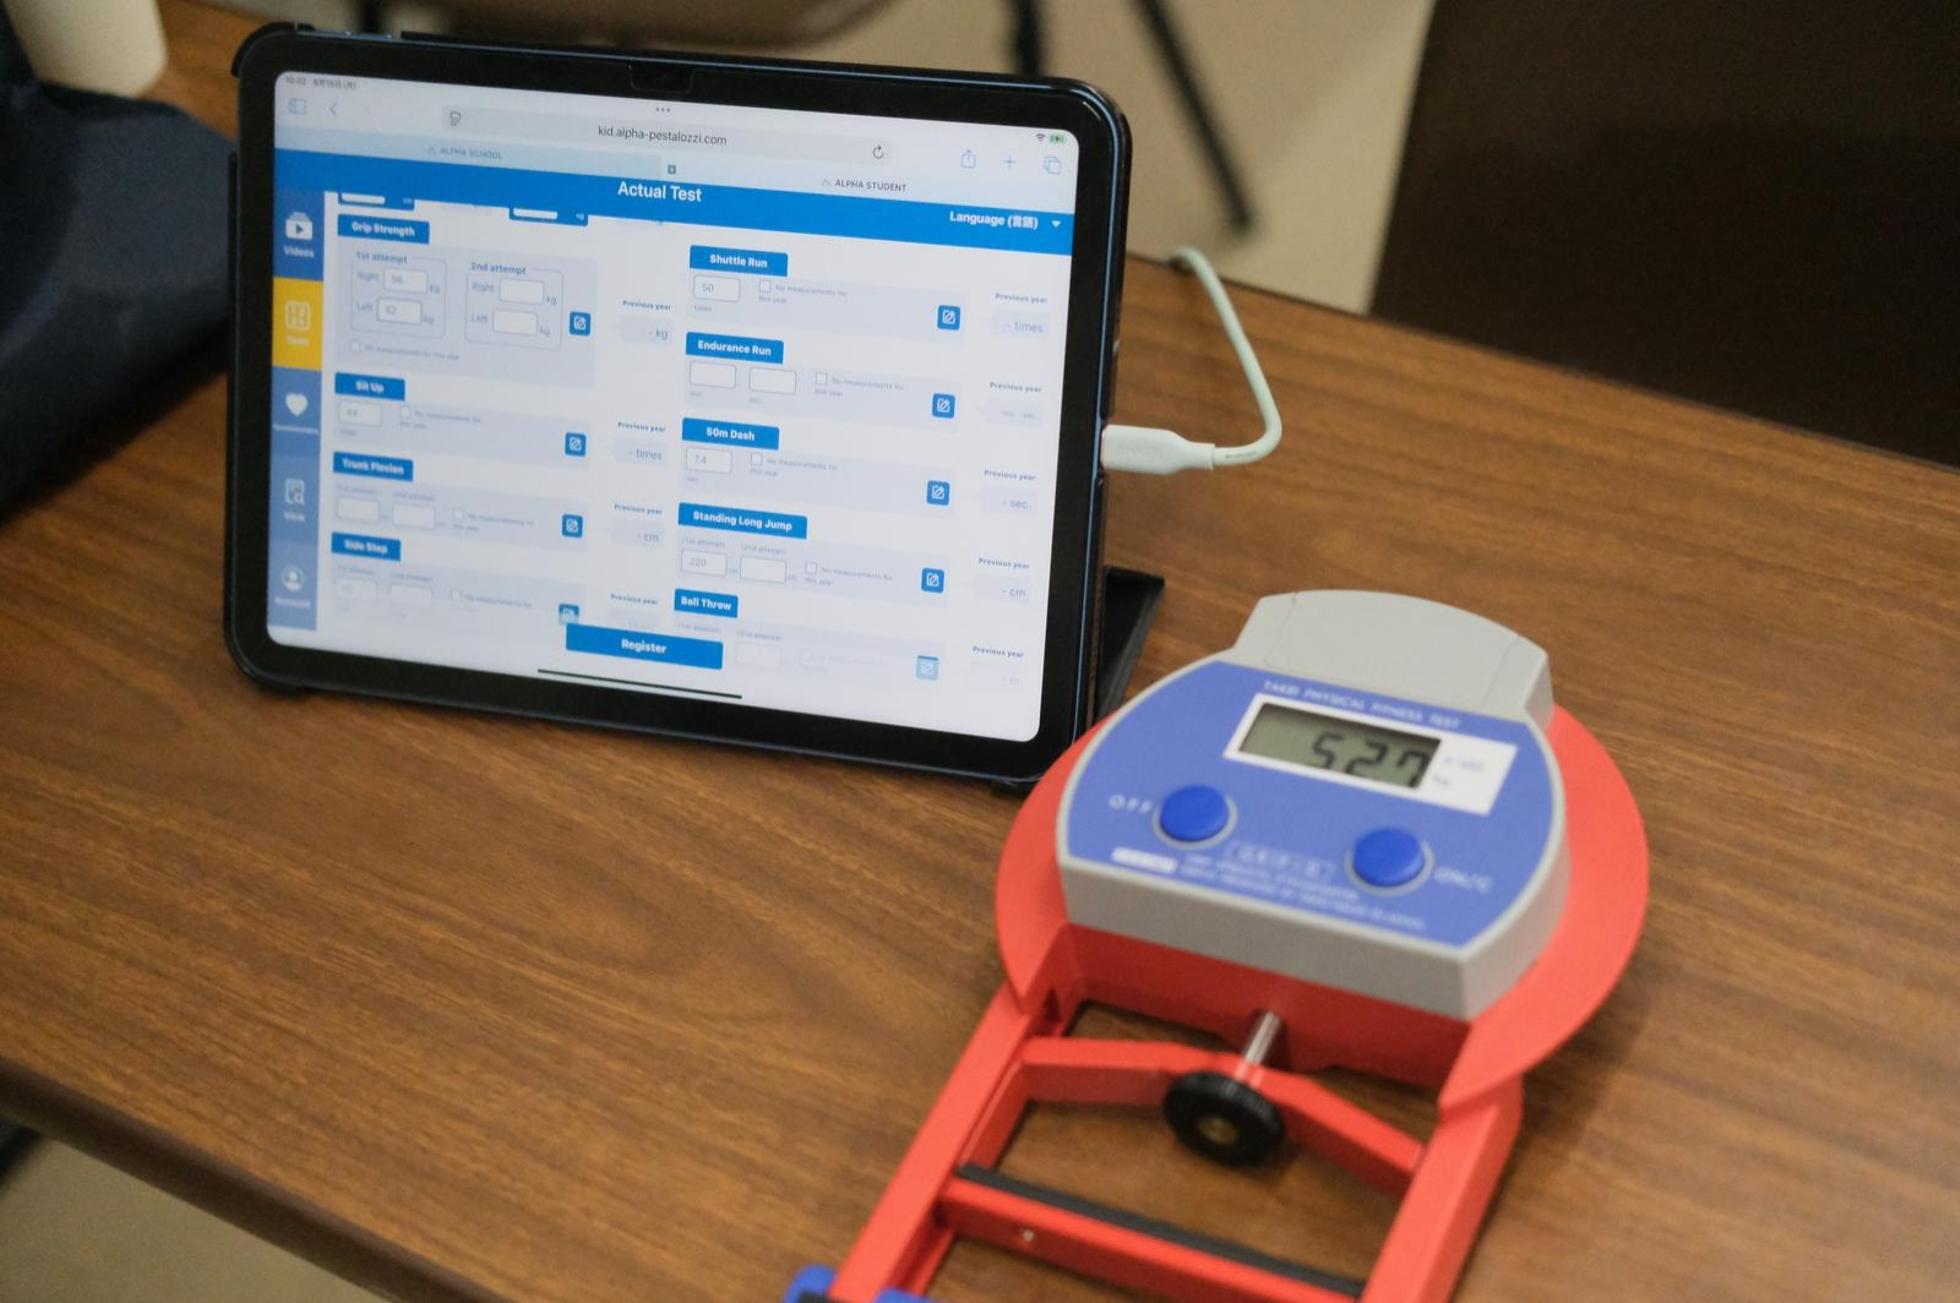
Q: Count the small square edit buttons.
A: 9